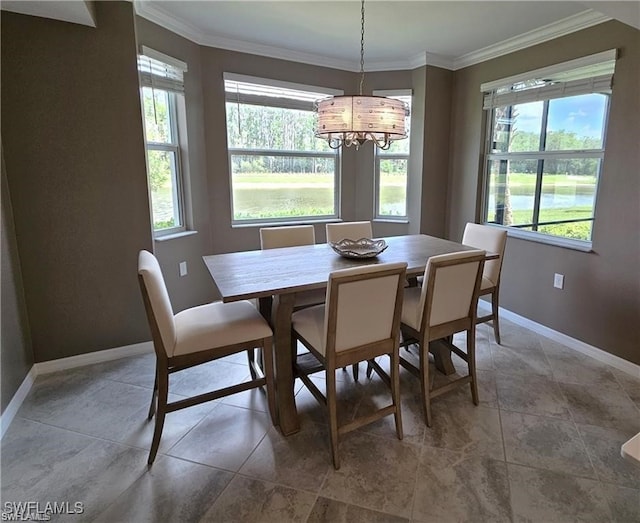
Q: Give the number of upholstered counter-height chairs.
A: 6